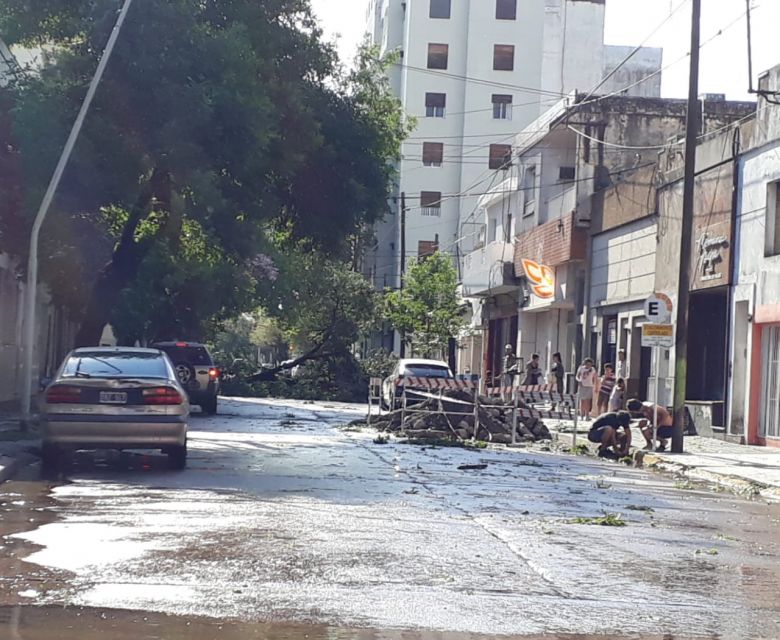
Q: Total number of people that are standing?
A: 7